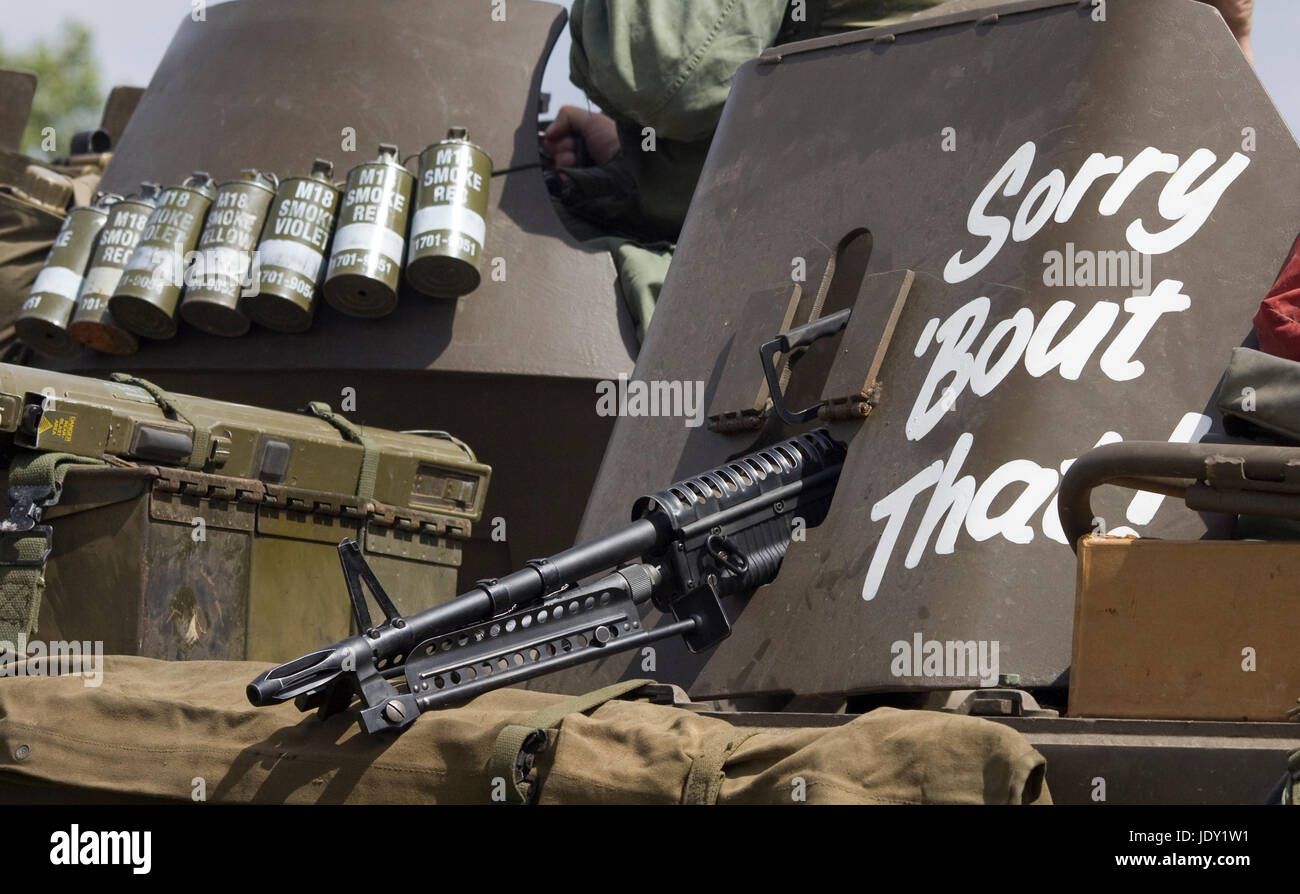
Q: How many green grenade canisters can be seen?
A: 7